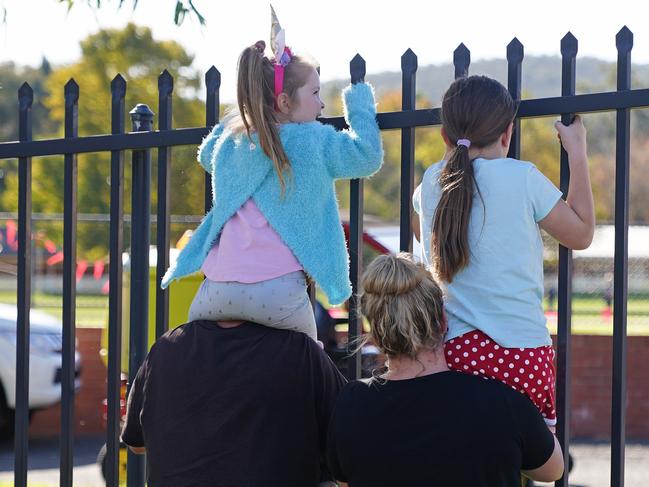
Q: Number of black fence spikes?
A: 11